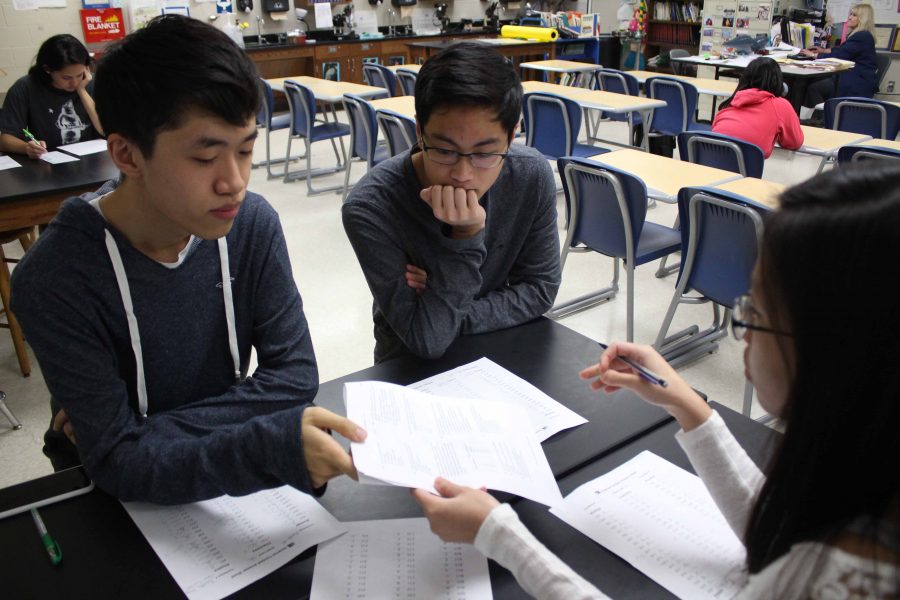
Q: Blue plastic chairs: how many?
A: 14